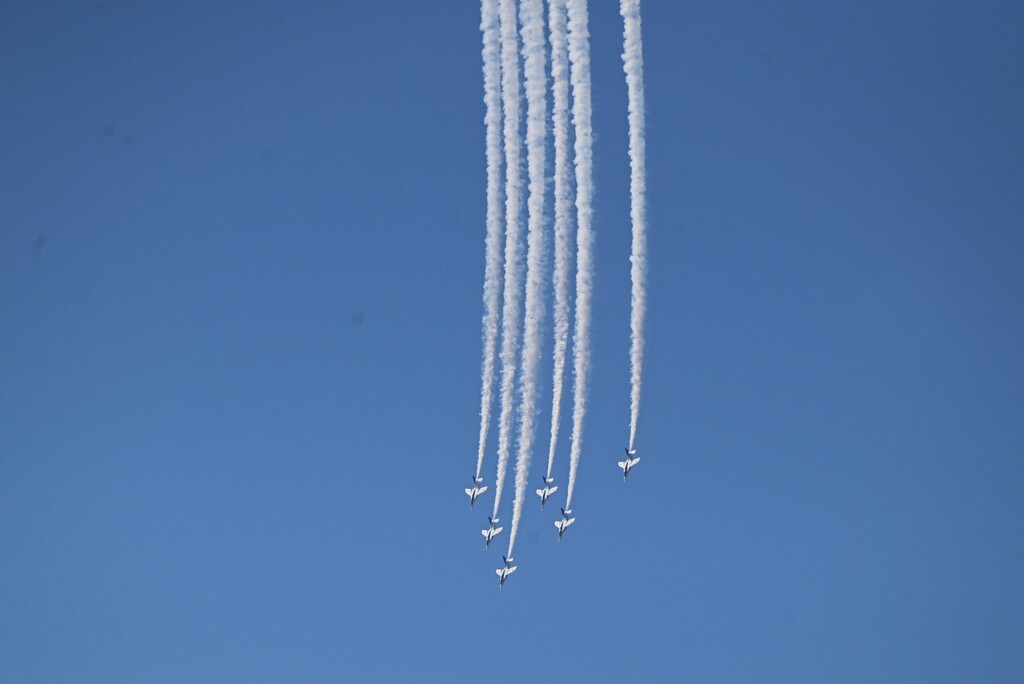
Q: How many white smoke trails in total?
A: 6